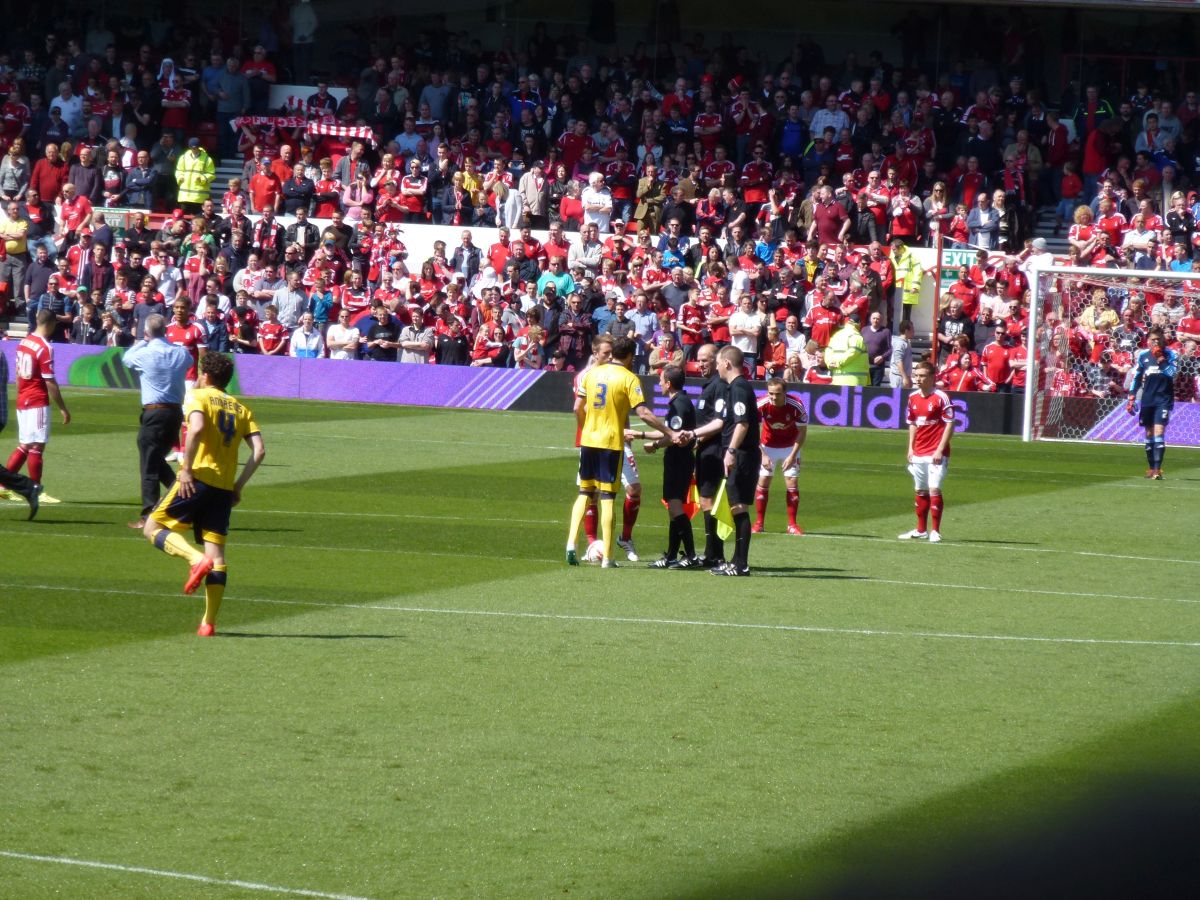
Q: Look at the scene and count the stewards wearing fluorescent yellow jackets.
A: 3